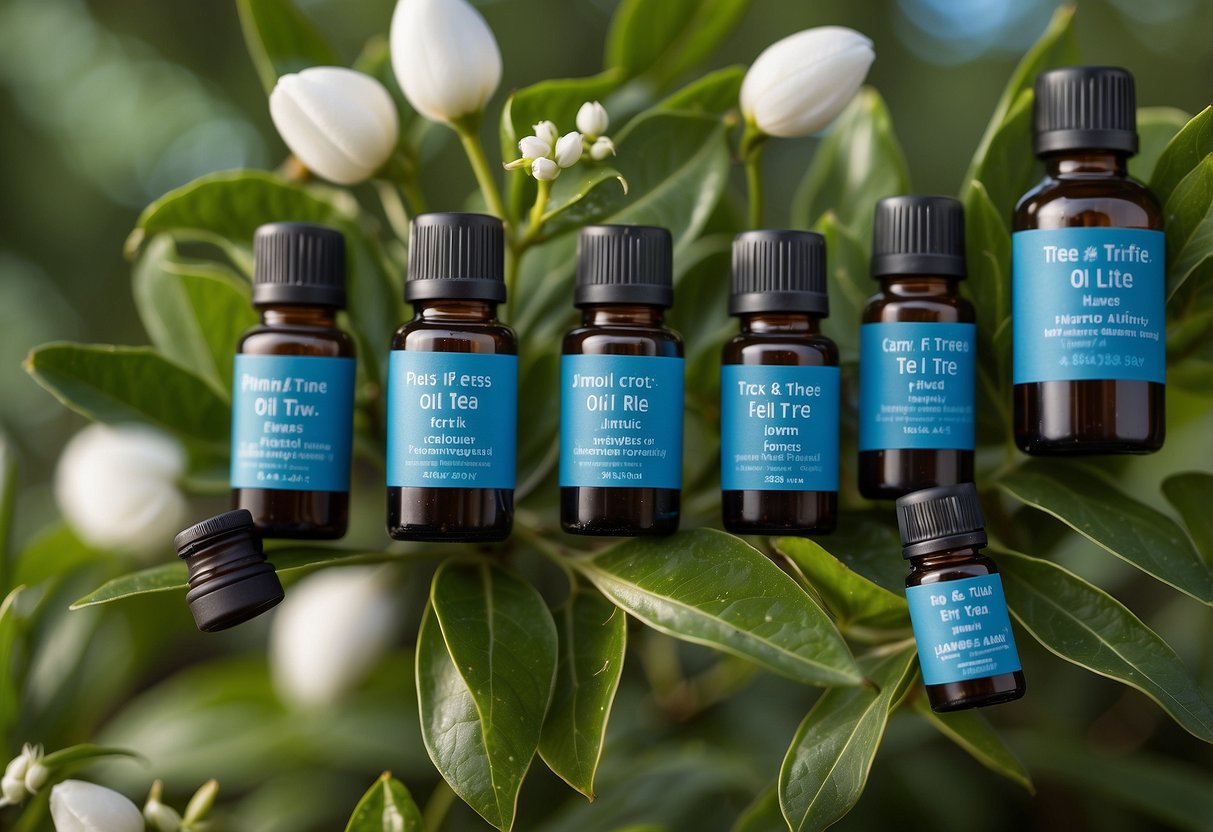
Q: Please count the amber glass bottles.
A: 7